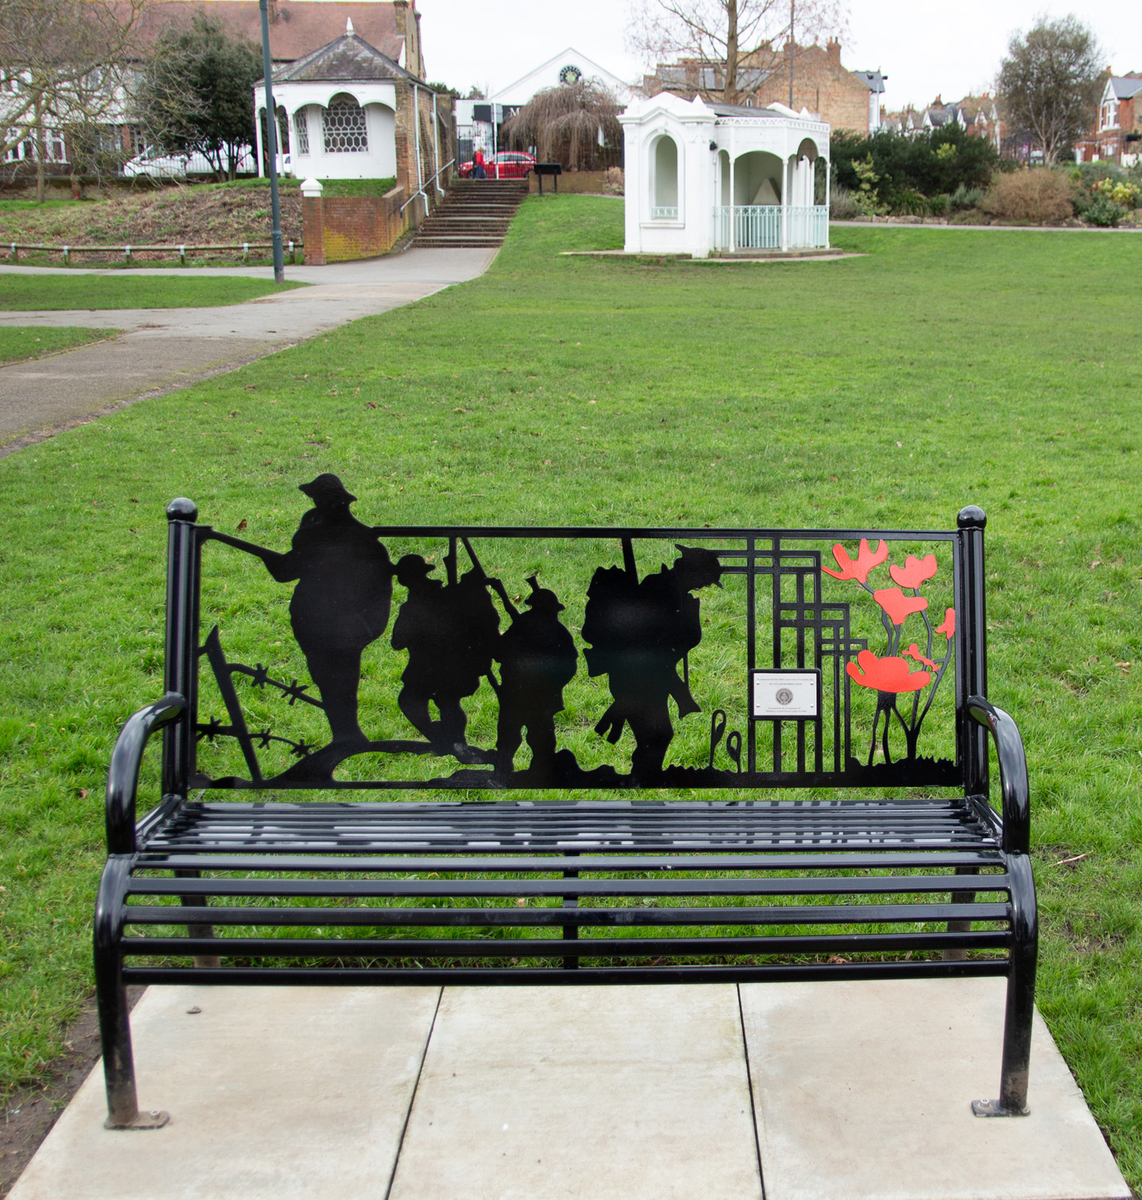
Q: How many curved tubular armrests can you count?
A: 2